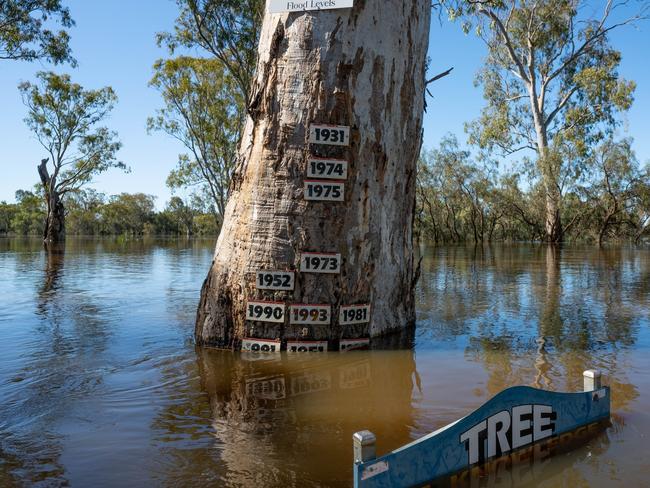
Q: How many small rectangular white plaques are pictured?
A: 11